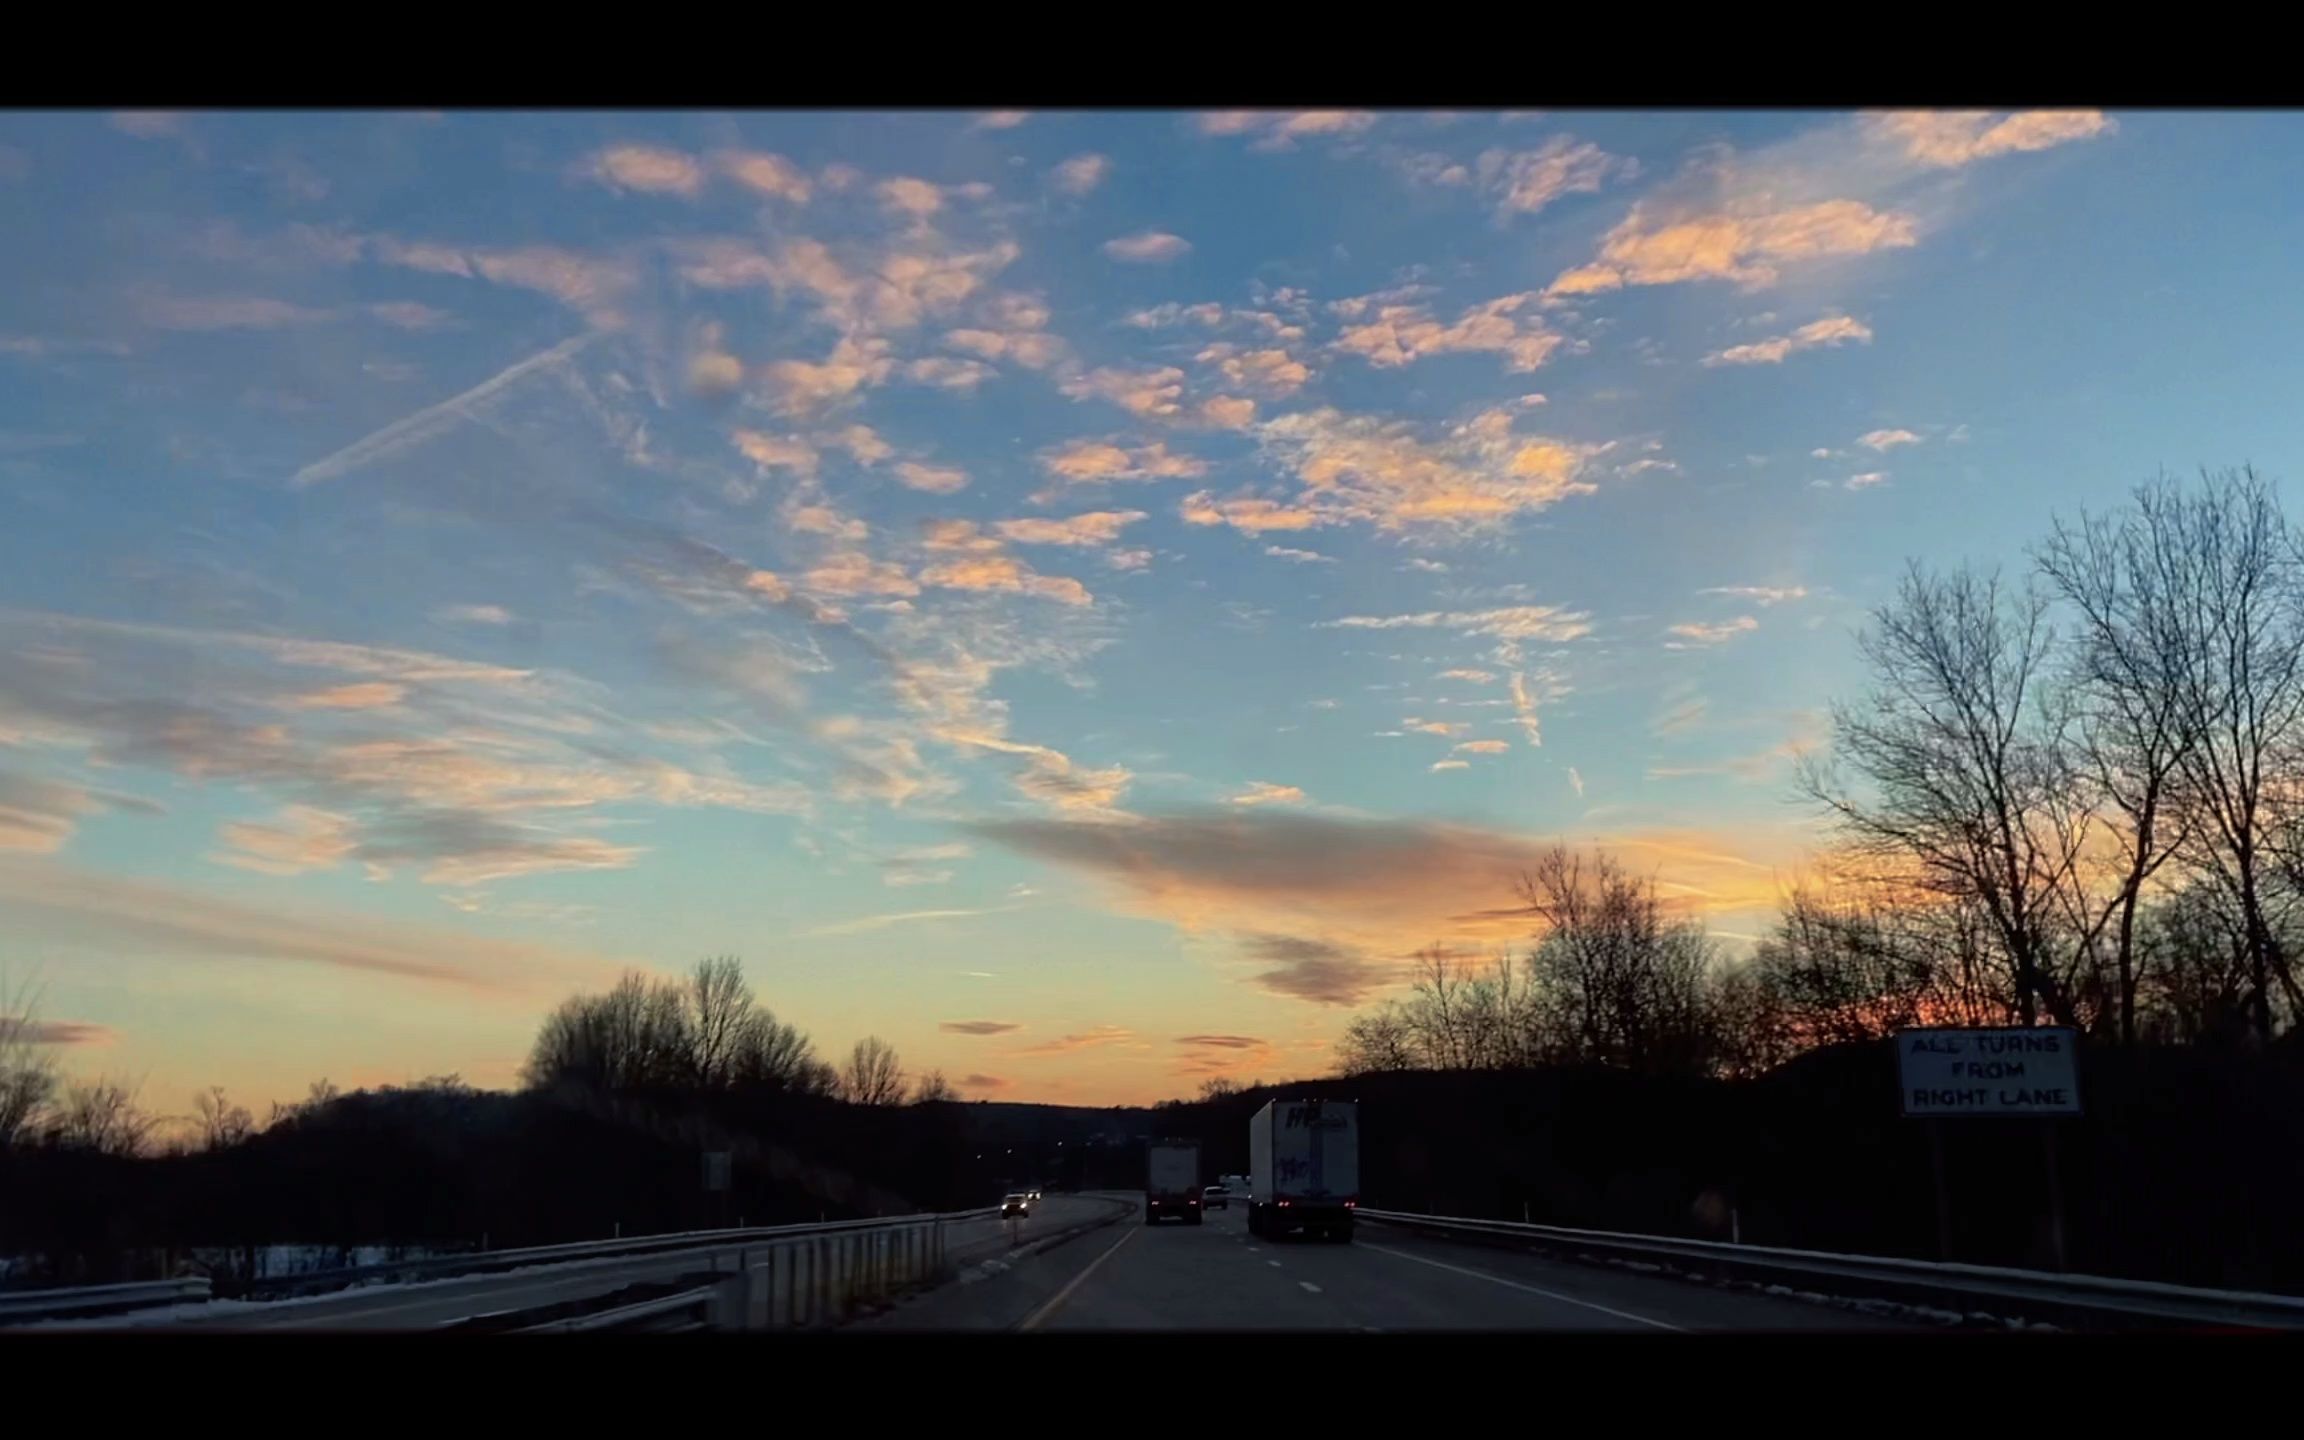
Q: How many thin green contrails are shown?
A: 0